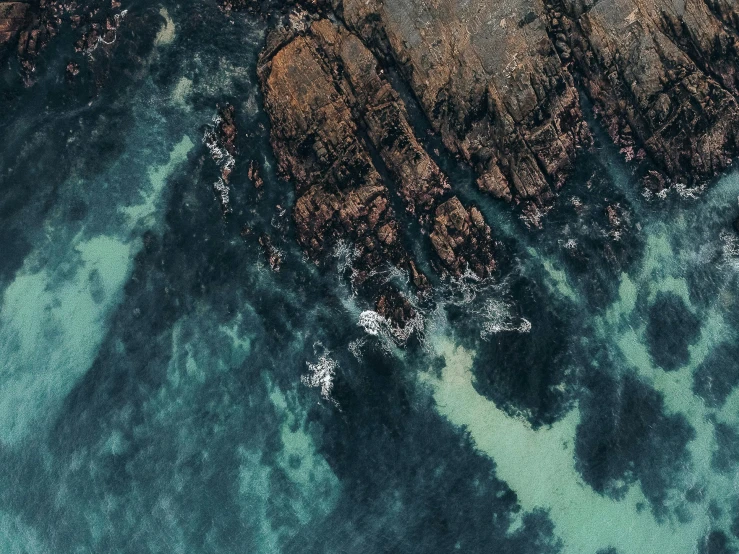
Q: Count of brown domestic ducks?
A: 0